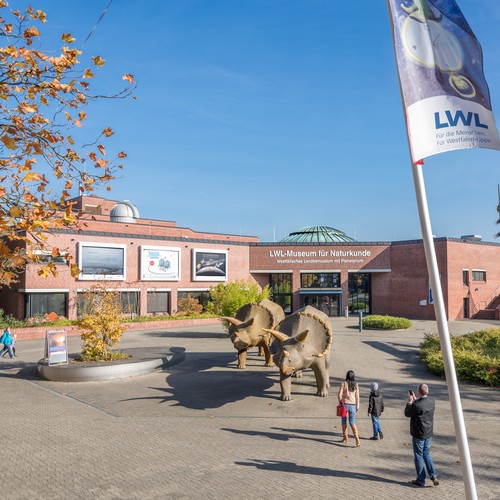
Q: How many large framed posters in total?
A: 3